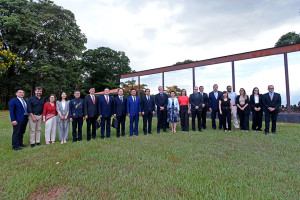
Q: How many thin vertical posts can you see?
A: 5